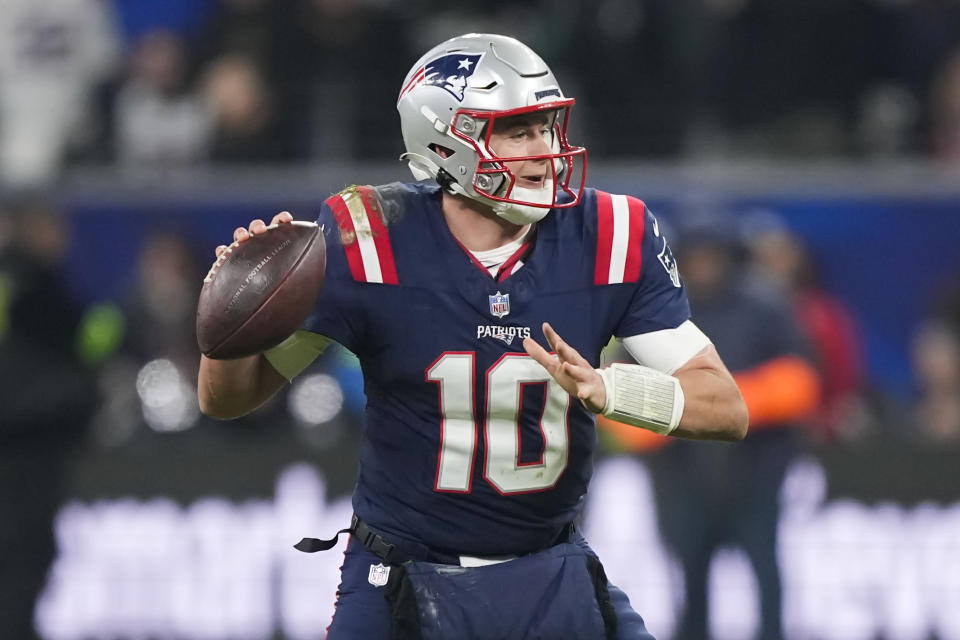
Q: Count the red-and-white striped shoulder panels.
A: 2